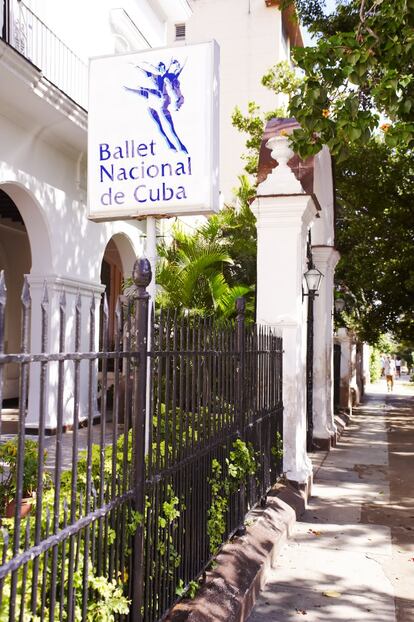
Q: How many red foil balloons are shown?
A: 0